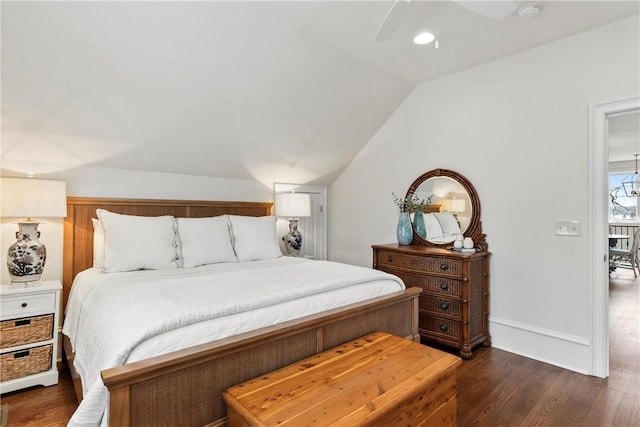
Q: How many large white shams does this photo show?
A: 3